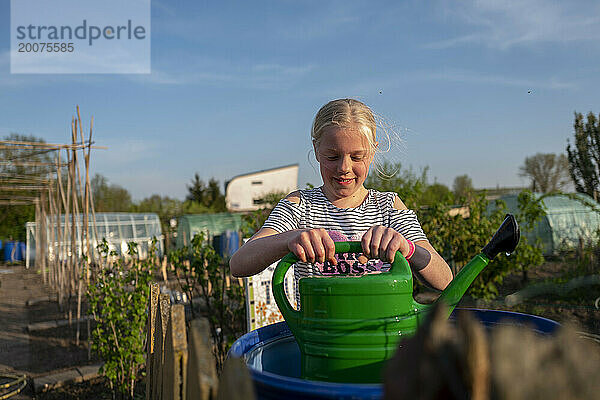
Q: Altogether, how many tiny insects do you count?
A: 2